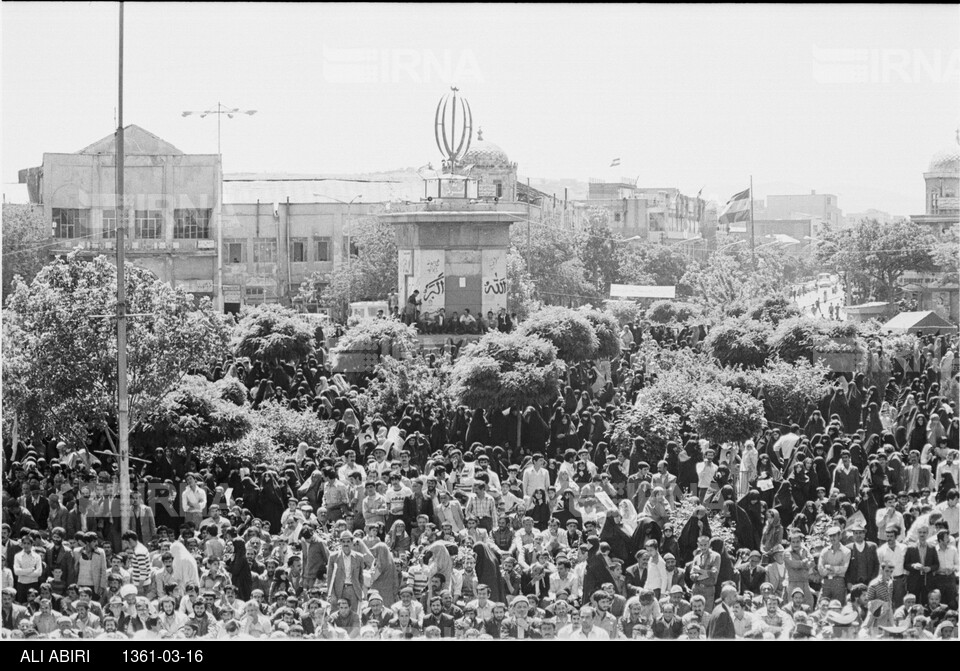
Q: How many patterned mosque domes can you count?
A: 2